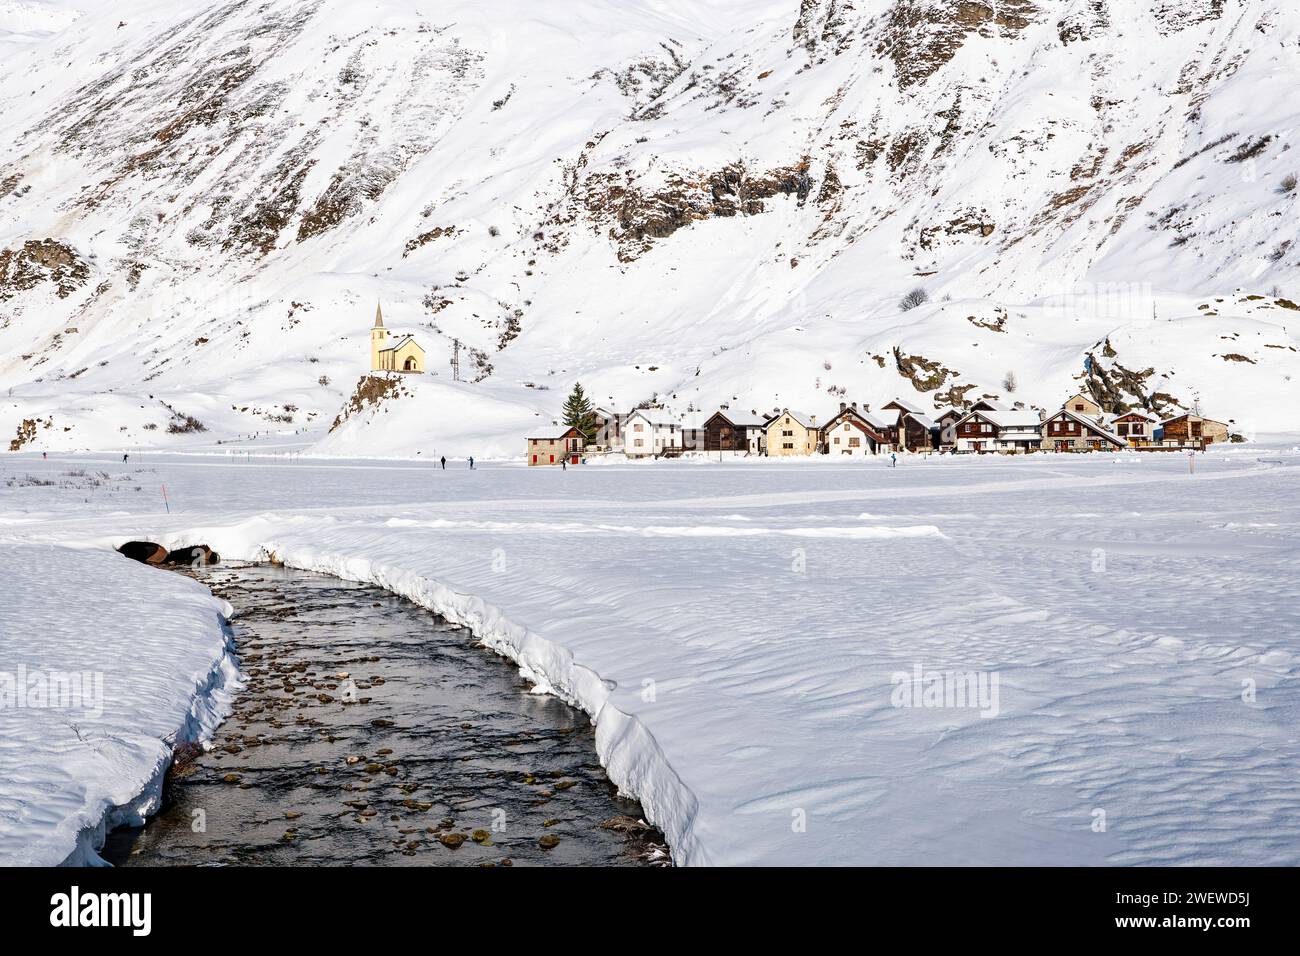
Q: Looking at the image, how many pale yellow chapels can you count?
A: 1